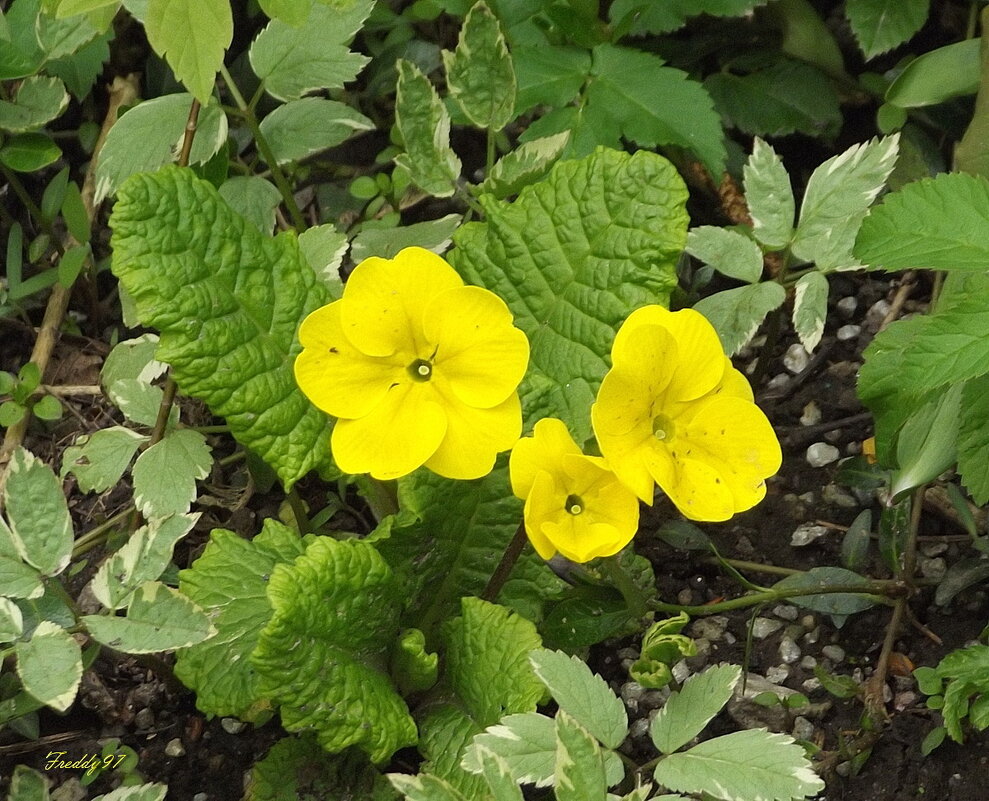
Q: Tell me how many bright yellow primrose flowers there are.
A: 3